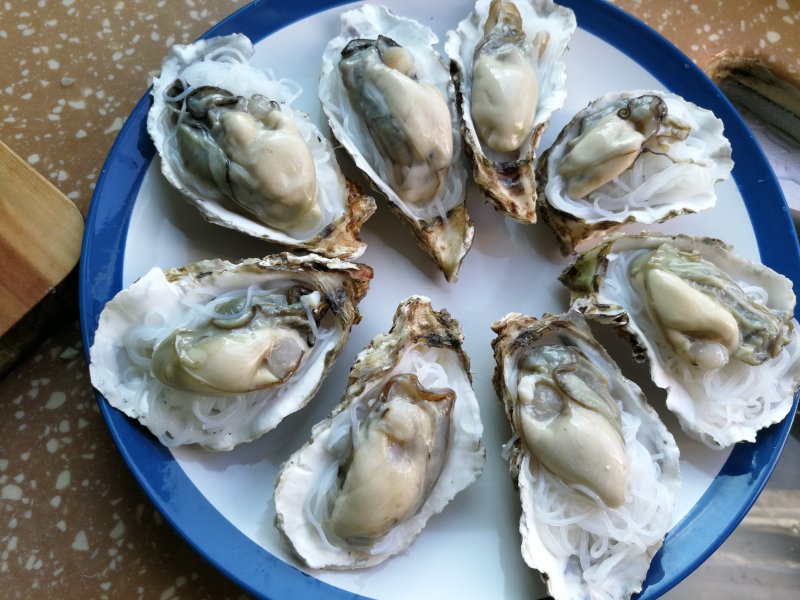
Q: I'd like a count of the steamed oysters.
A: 8